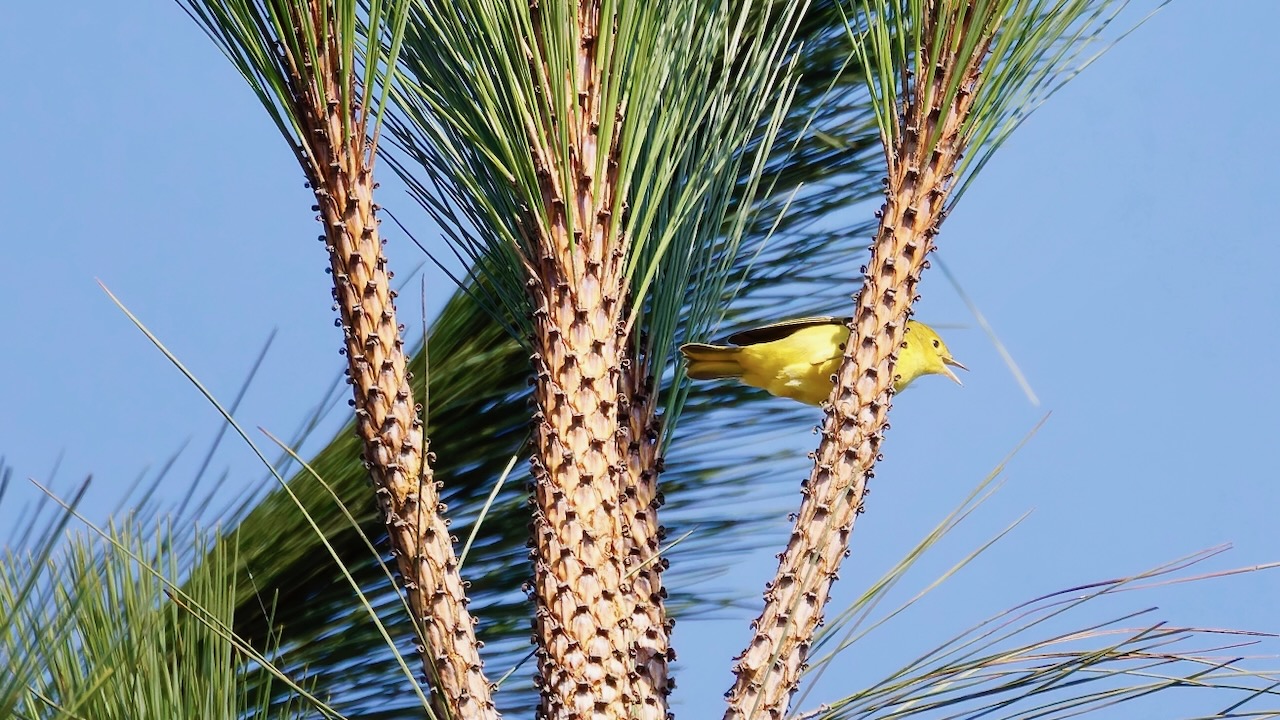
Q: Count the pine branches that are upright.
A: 4